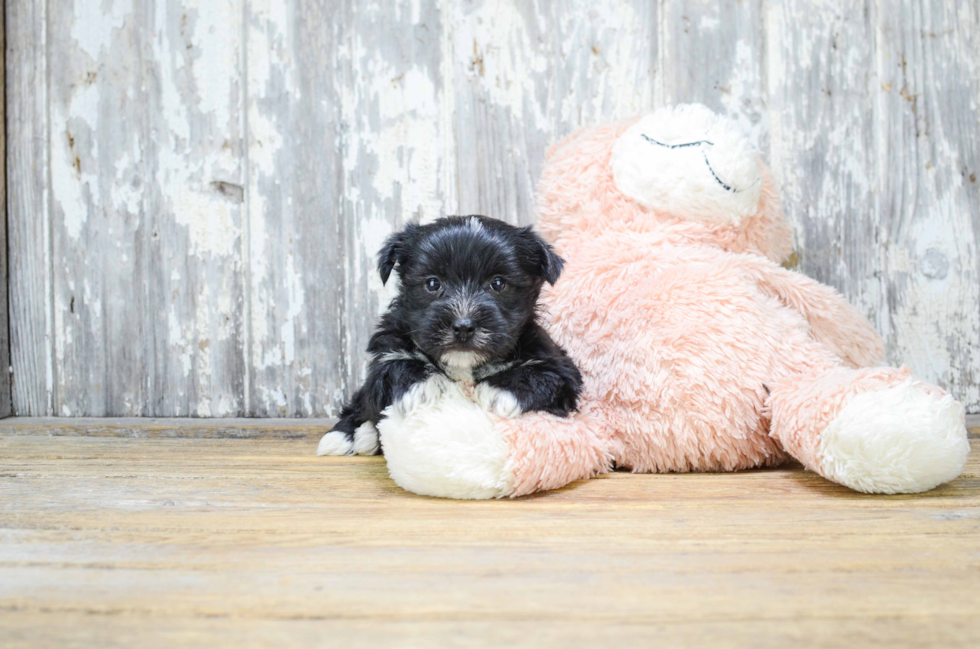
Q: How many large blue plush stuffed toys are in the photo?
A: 0